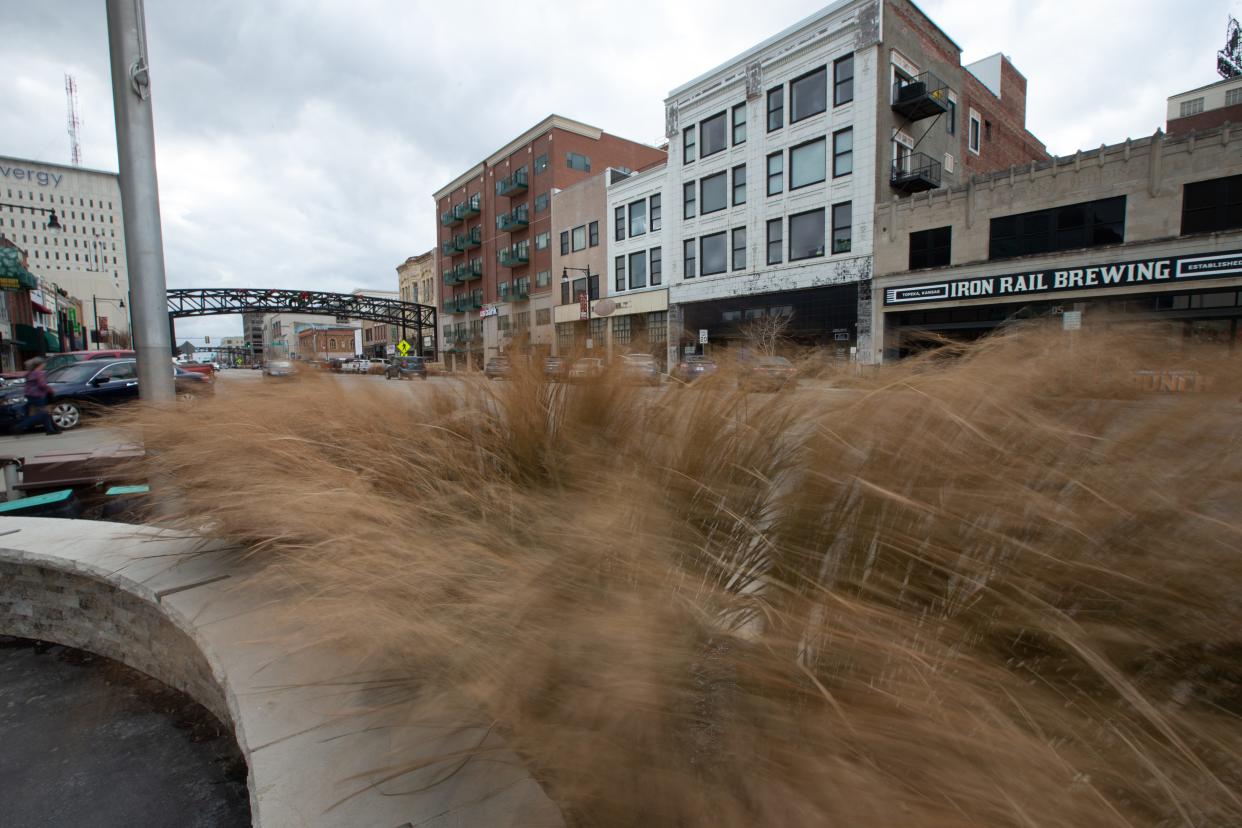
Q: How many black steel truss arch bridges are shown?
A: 1